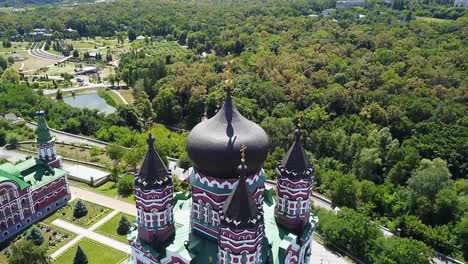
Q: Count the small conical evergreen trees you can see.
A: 4